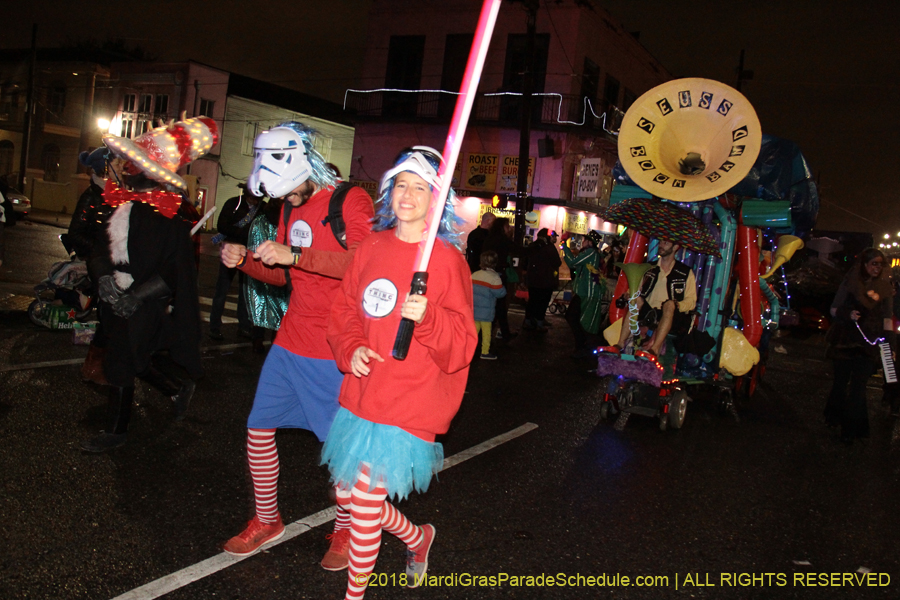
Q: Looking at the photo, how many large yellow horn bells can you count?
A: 1